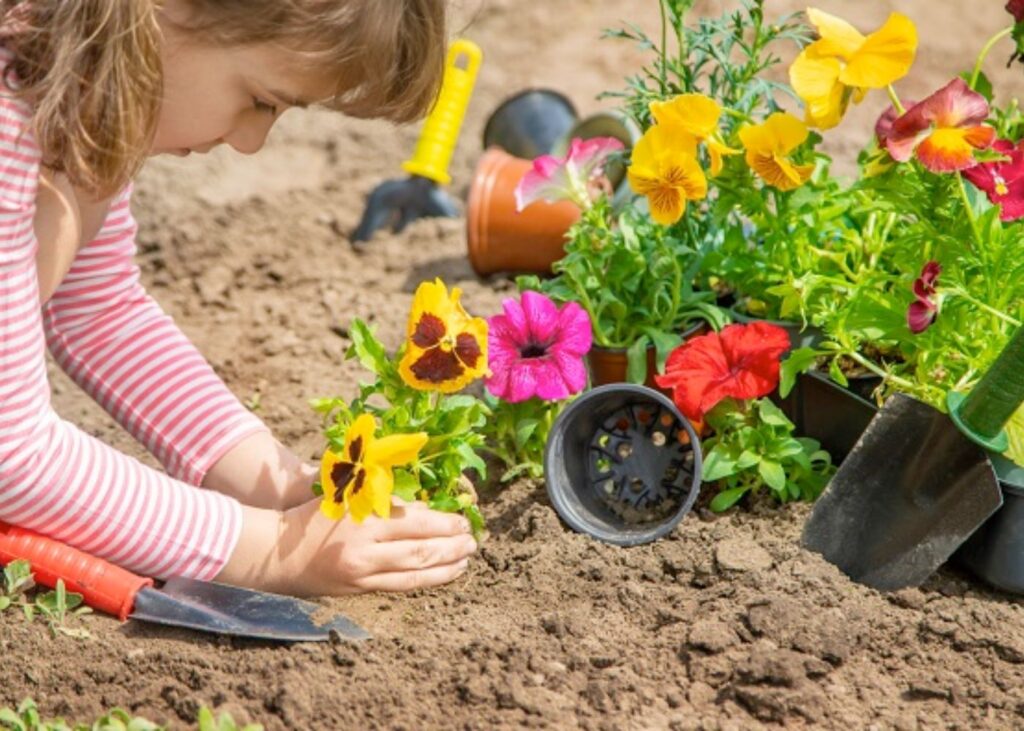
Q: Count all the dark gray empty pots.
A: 2